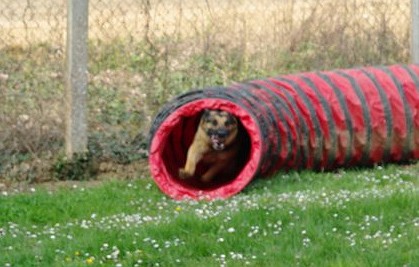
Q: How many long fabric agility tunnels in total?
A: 1